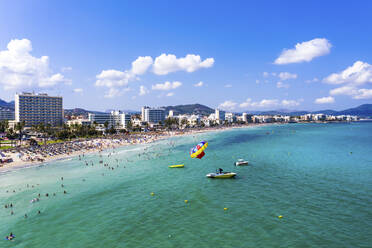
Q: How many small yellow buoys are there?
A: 4